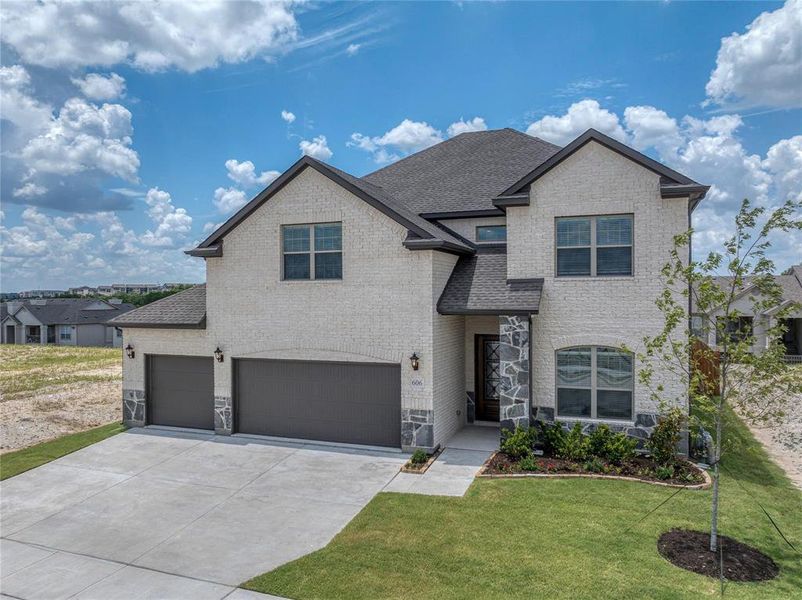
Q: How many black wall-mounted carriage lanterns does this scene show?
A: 3